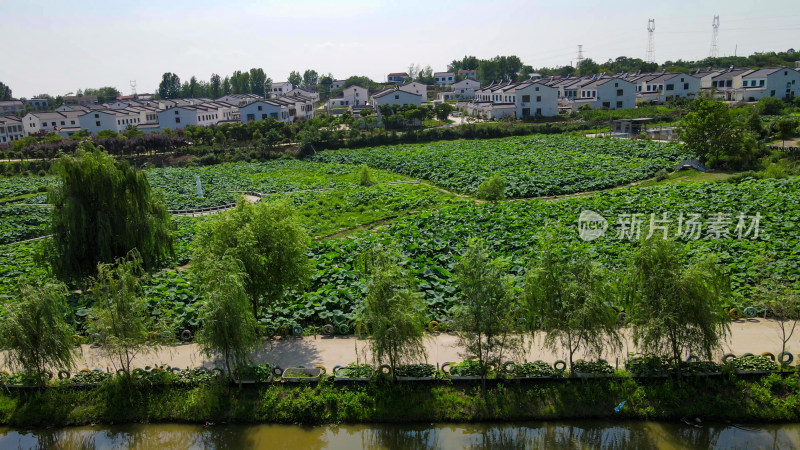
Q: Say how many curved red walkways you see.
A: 0